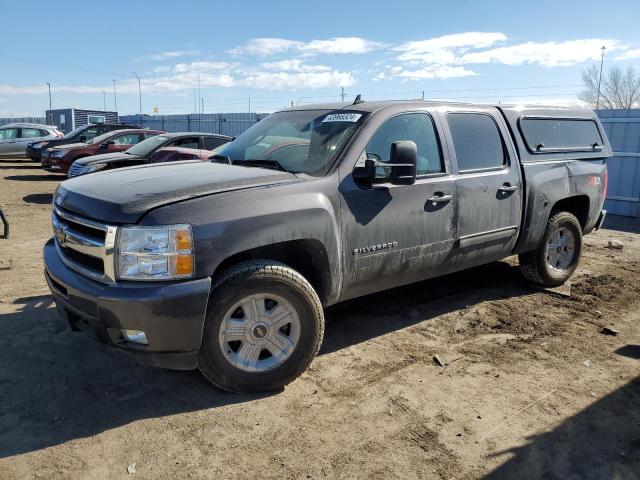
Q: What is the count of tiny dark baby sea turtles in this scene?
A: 0